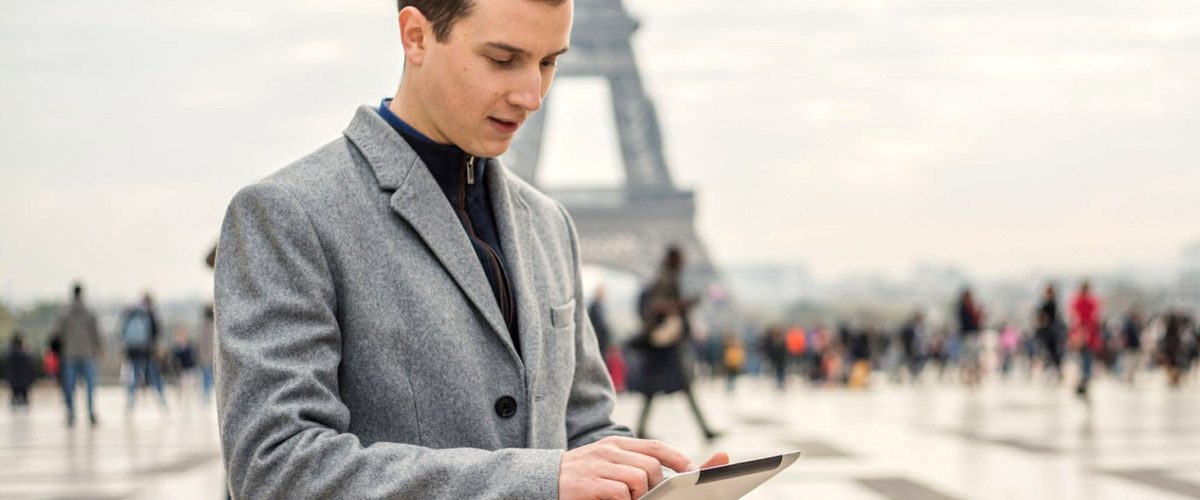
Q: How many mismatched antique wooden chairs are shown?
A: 0